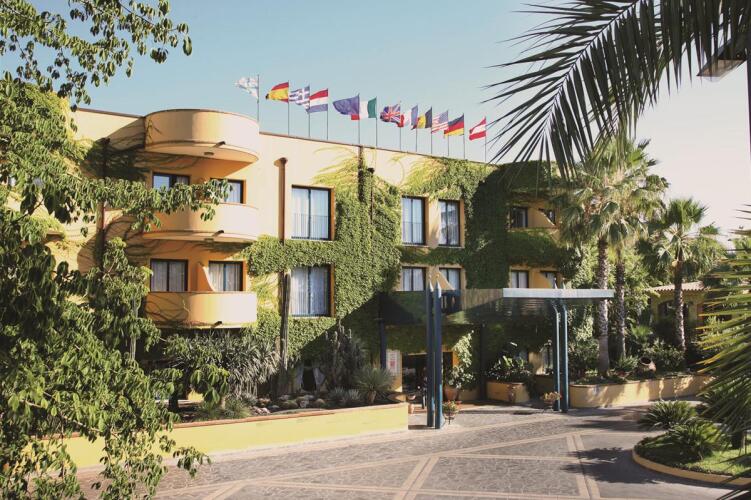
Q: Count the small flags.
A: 12